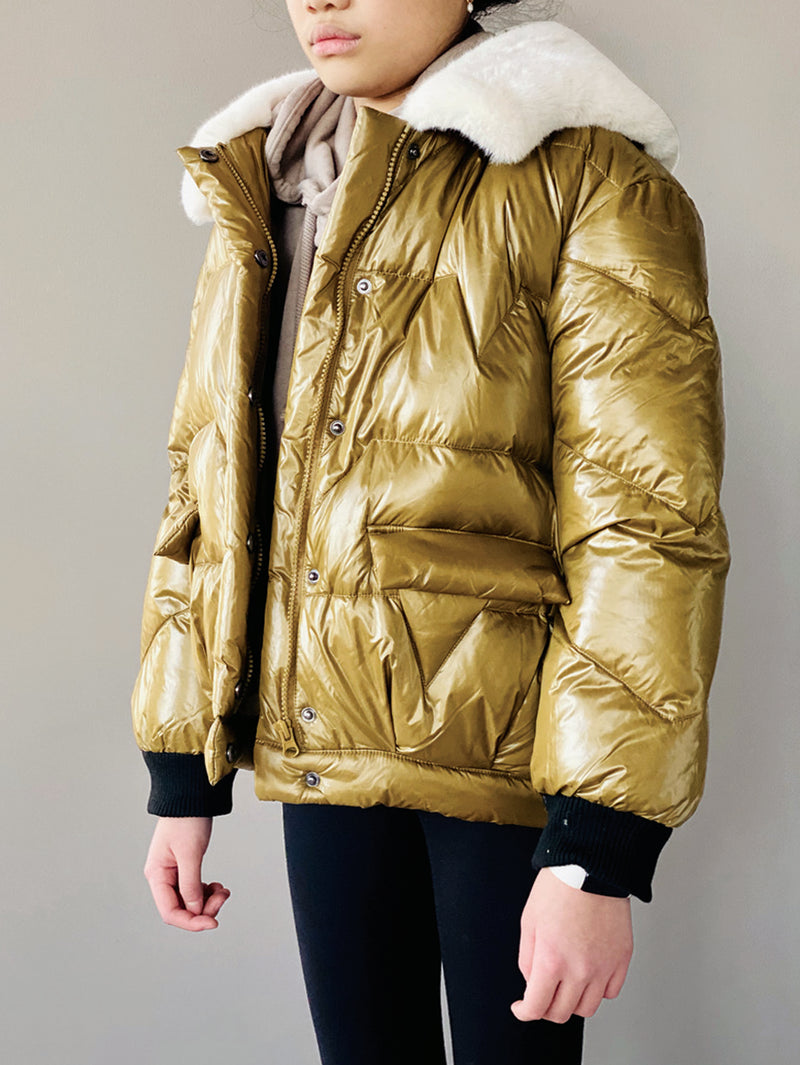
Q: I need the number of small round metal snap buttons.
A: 12